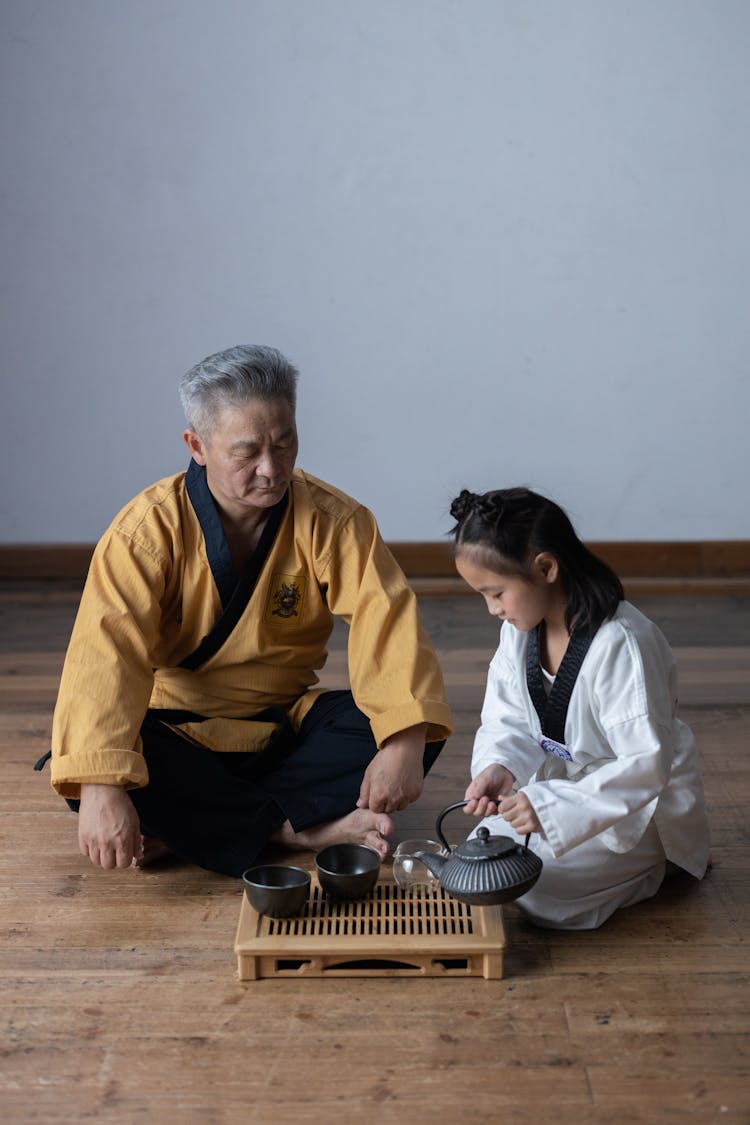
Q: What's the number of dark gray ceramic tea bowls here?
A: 2